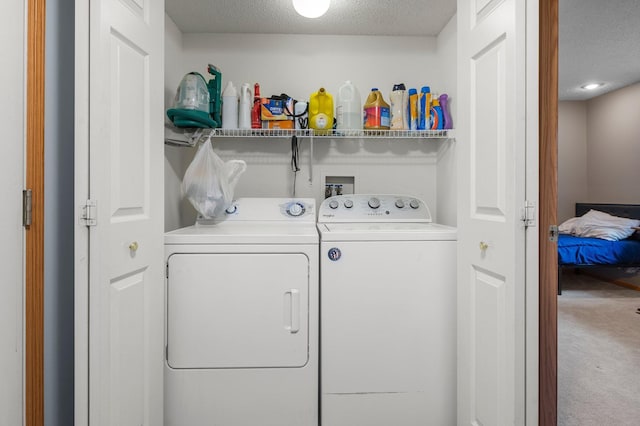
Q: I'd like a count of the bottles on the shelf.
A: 11